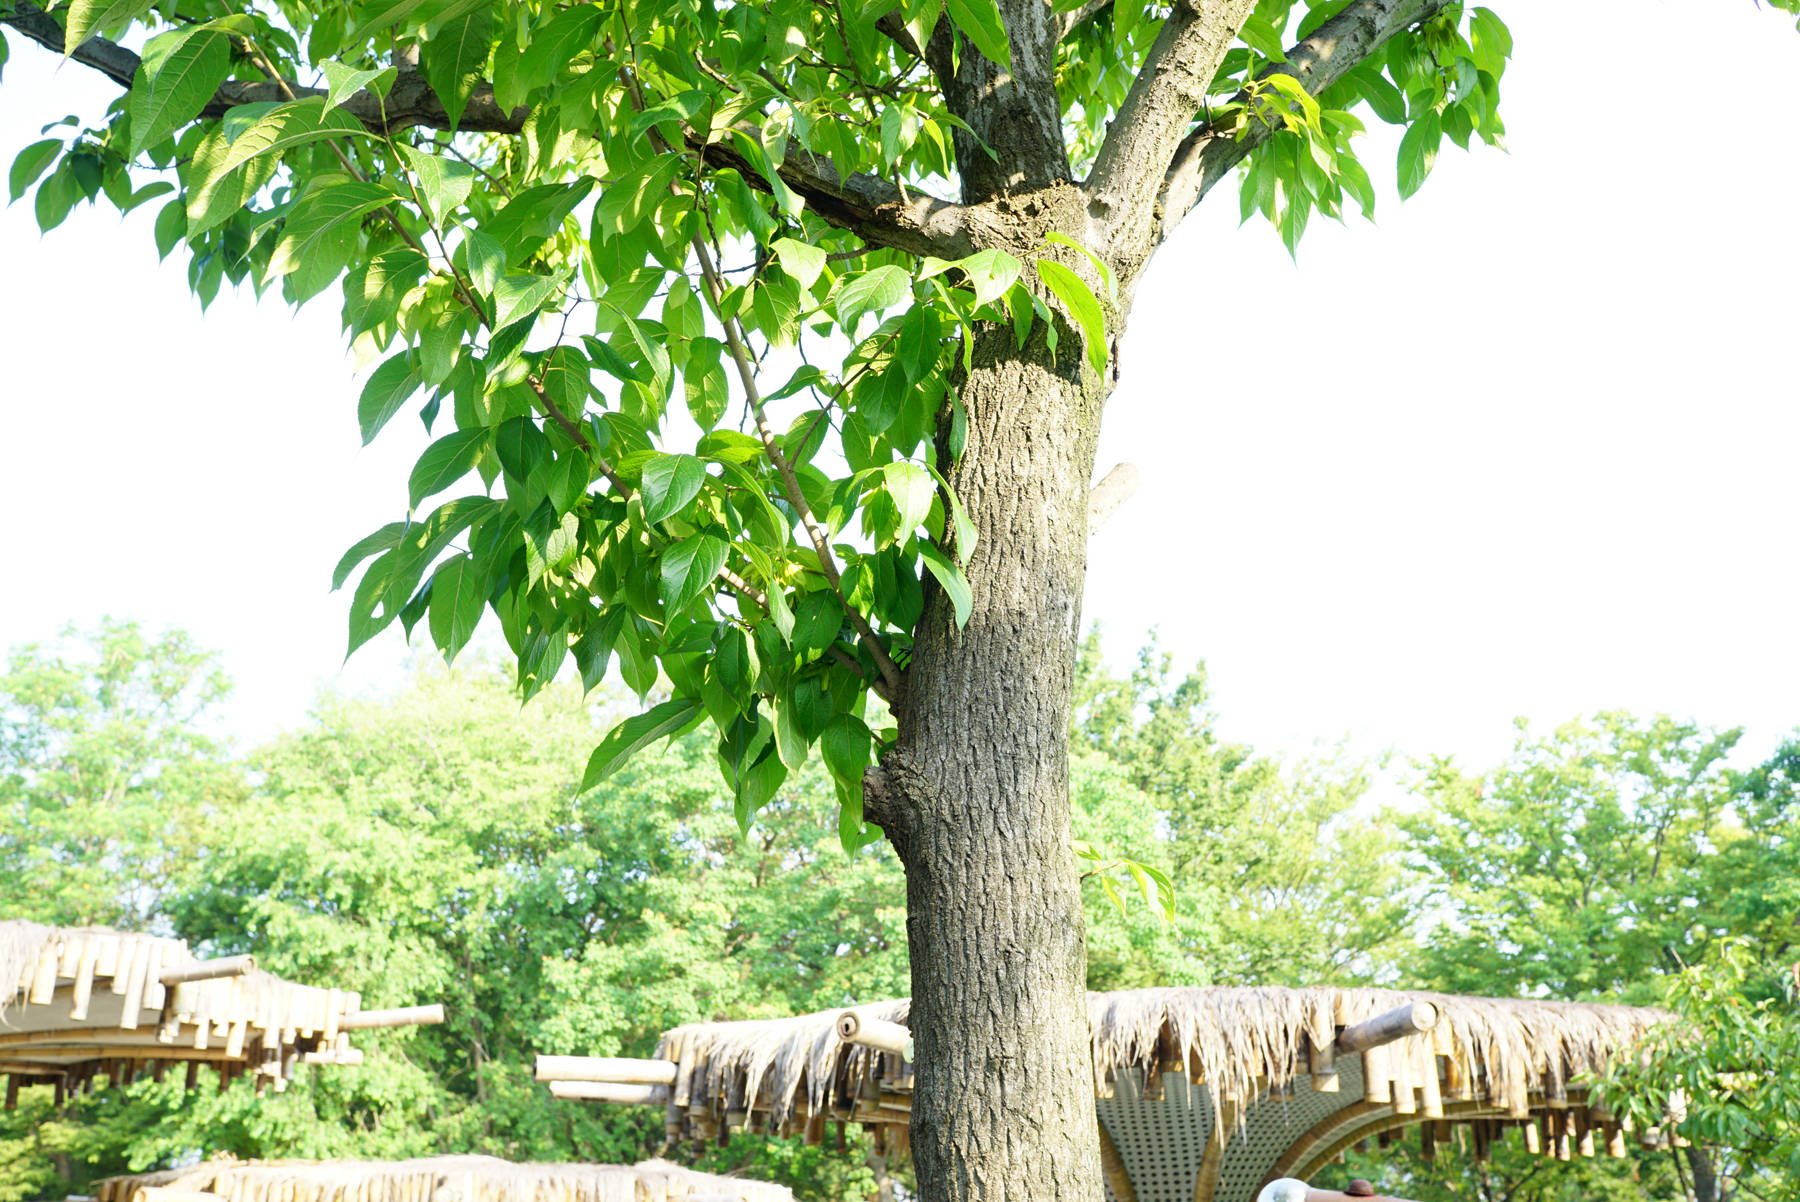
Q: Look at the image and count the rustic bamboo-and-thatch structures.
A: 3